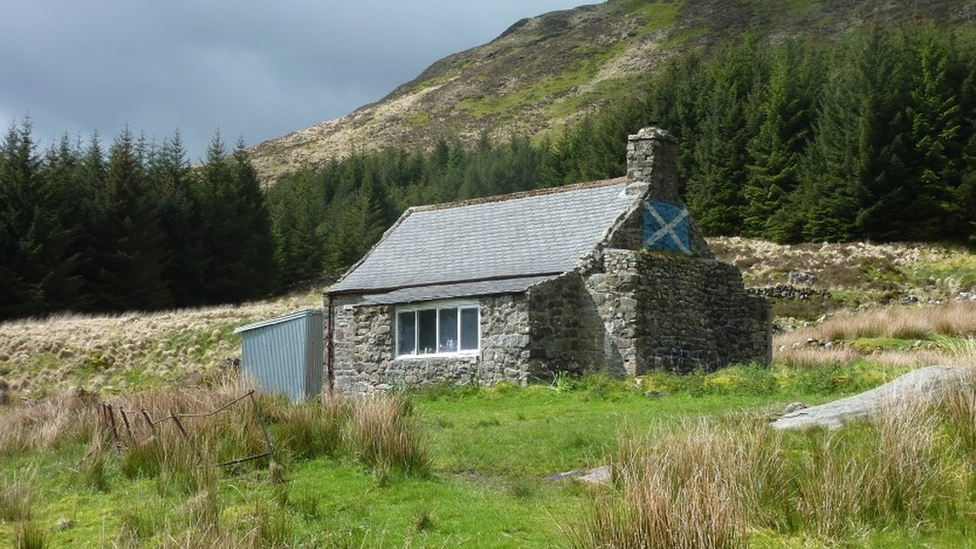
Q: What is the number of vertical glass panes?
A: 4